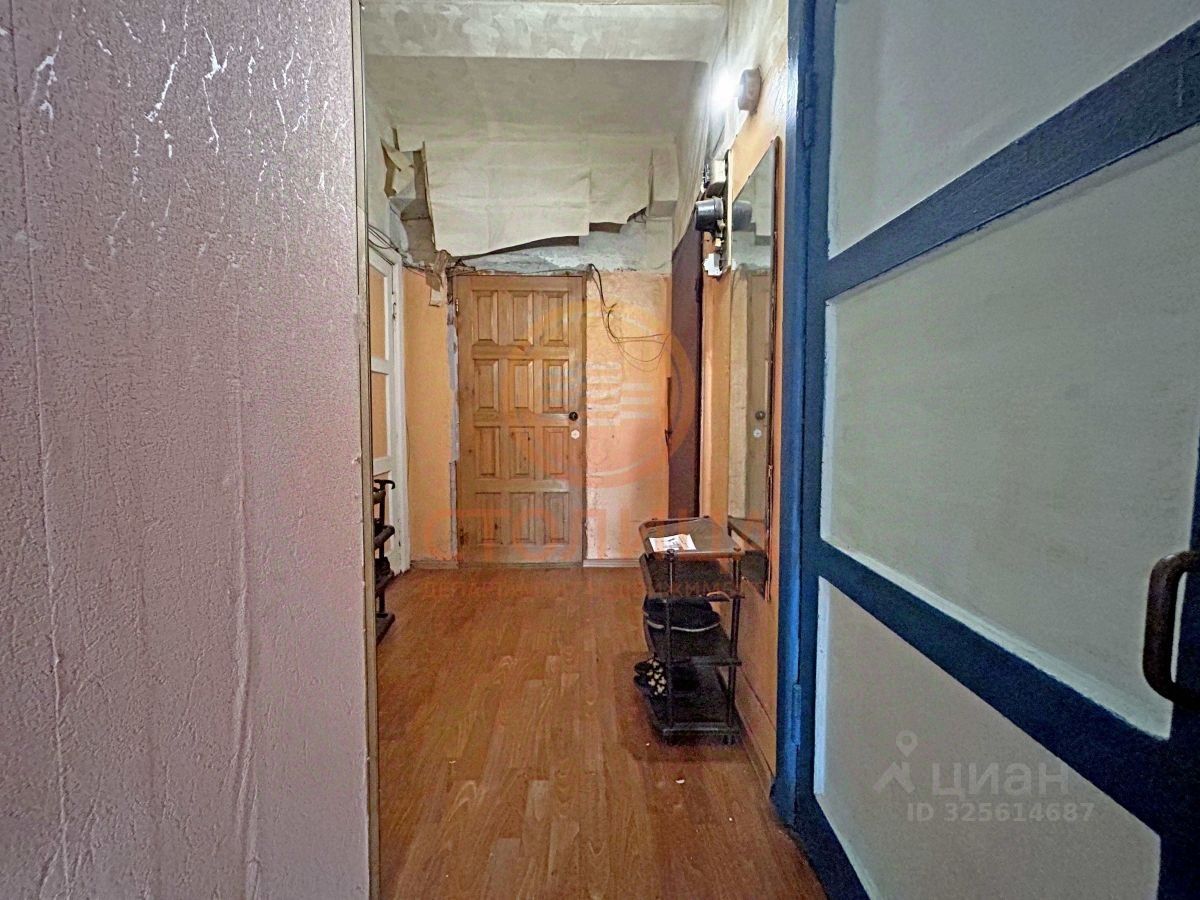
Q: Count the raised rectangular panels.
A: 12